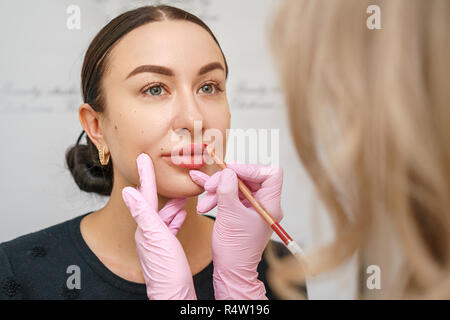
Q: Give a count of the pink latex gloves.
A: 2